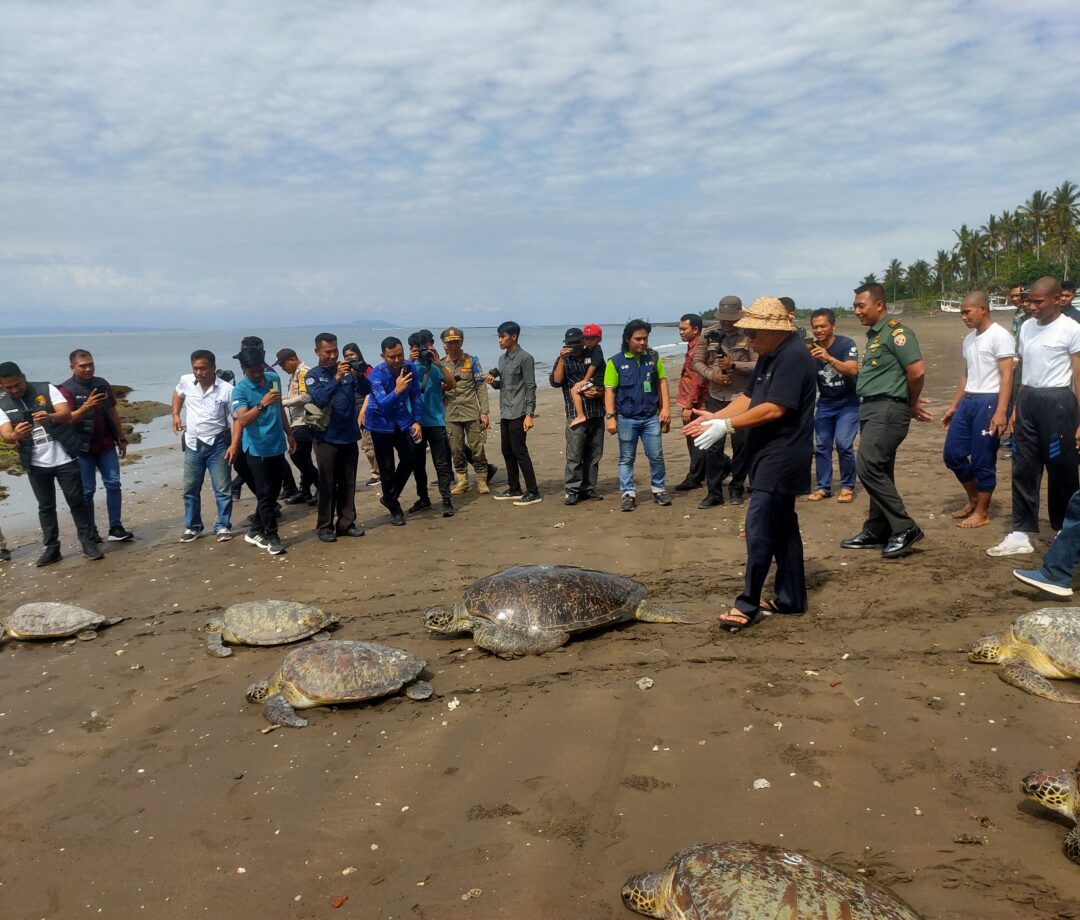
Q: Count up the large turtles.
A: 7